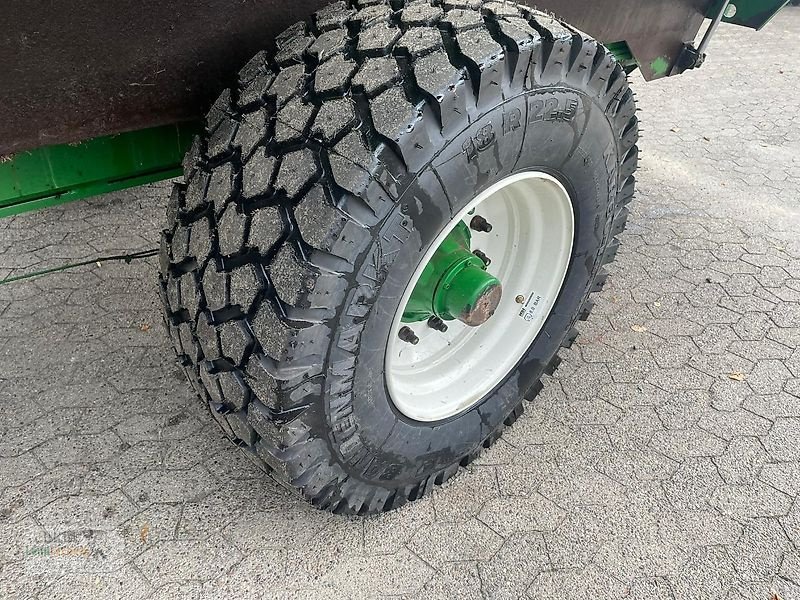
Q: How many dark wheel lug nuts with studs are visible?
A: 4